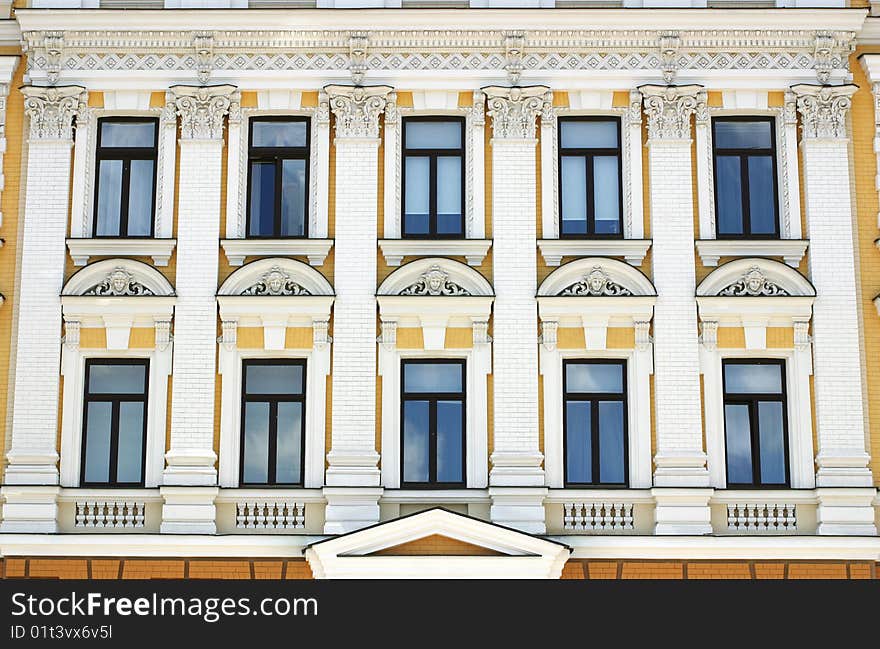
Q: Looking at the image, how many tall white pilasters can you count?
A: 6